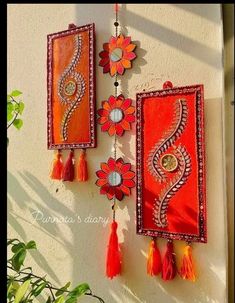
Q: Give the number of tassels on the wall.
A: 7